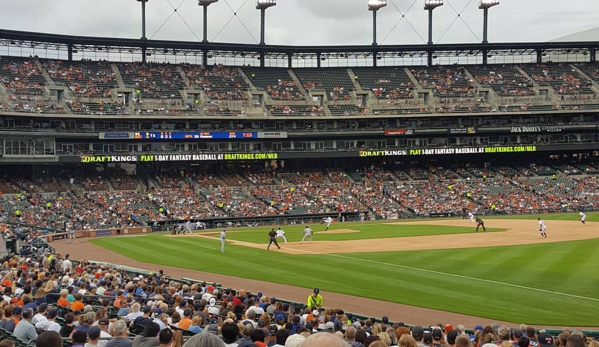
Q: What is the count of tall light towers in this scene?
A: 6